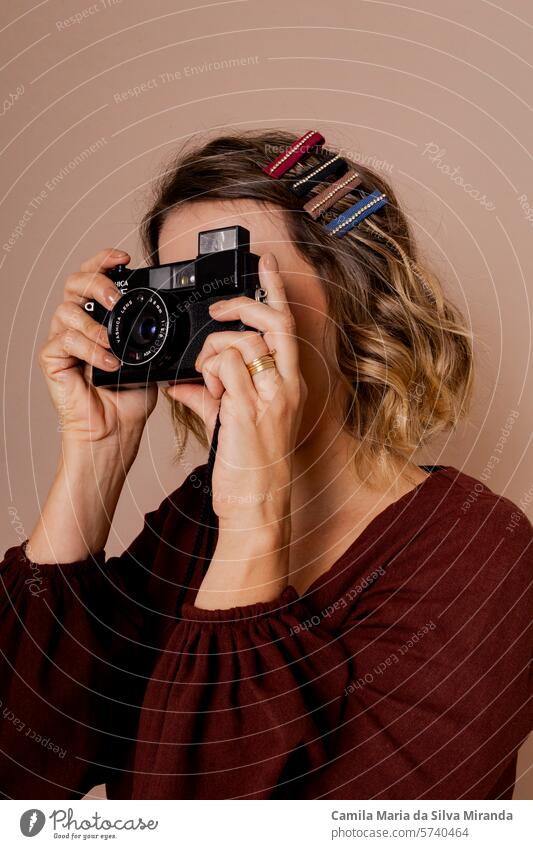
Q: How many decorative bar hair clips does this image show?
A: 4